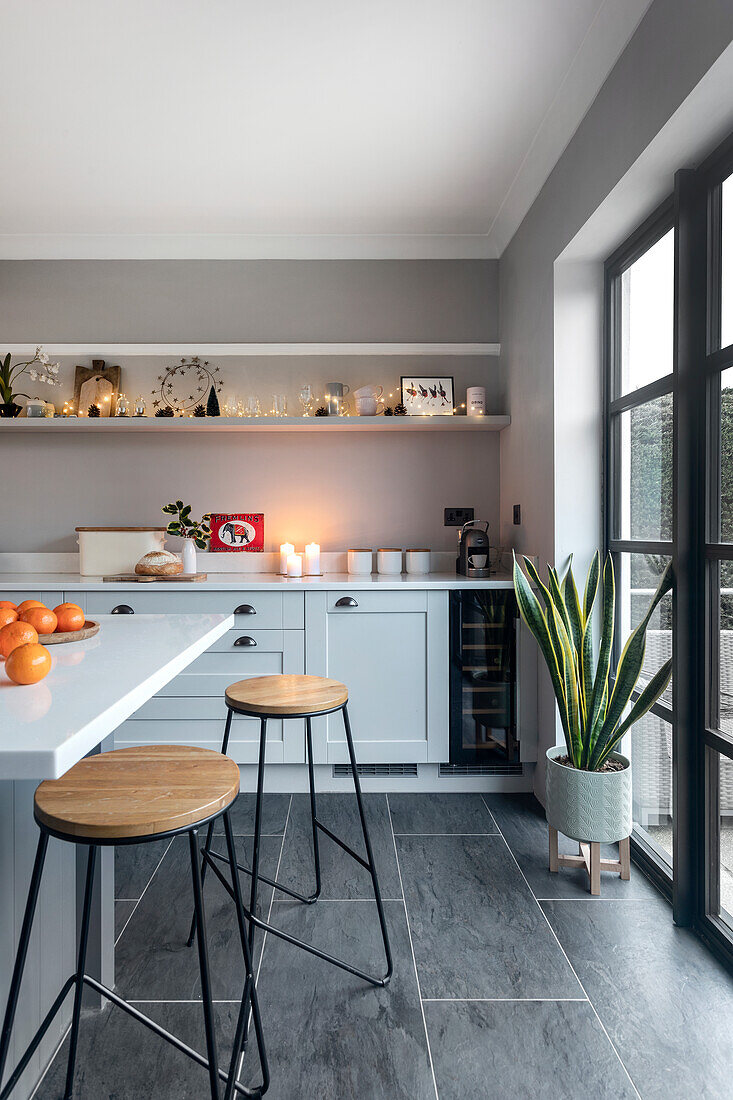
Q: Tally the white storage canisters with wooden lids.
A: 3